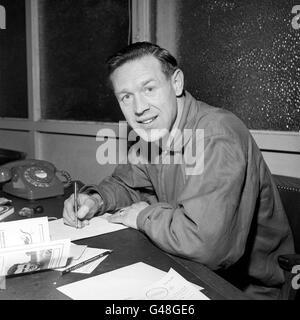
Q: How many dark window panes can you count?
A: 3